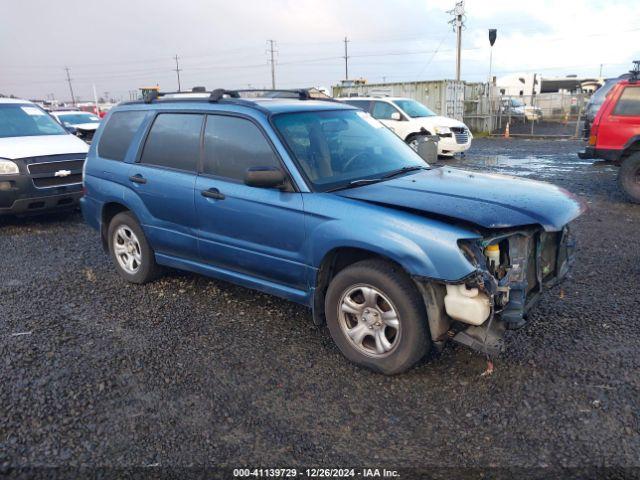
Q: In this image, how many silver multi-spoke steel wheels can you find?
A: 2